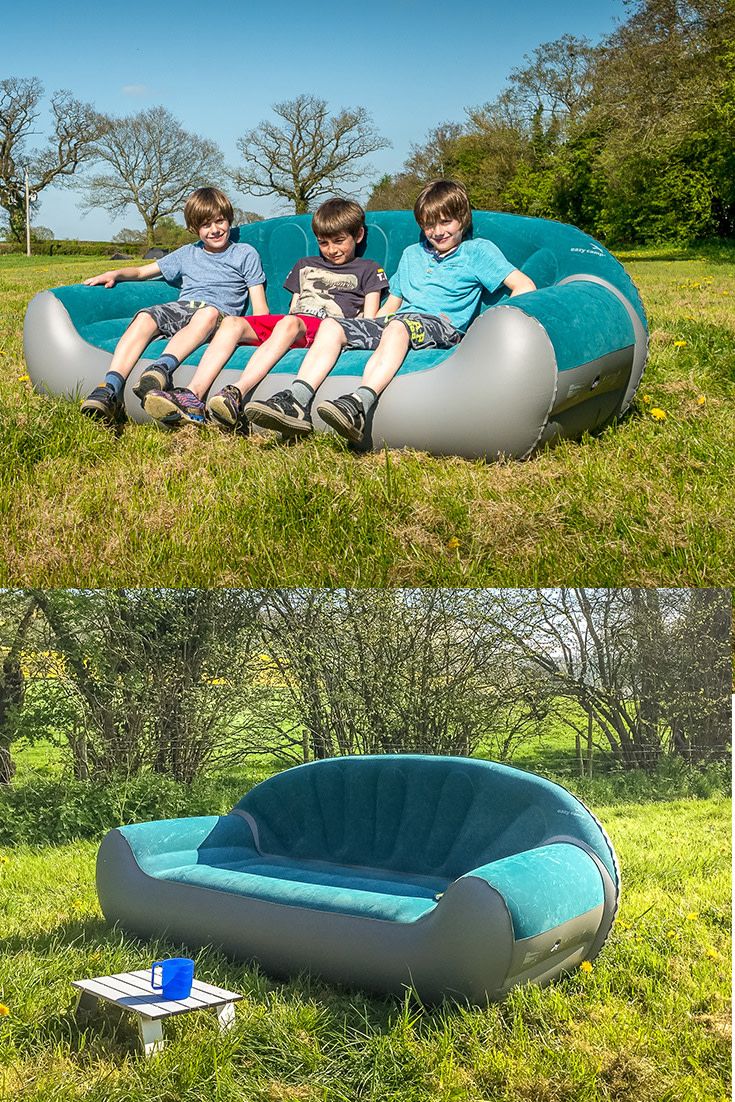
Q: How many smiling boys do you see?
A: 3